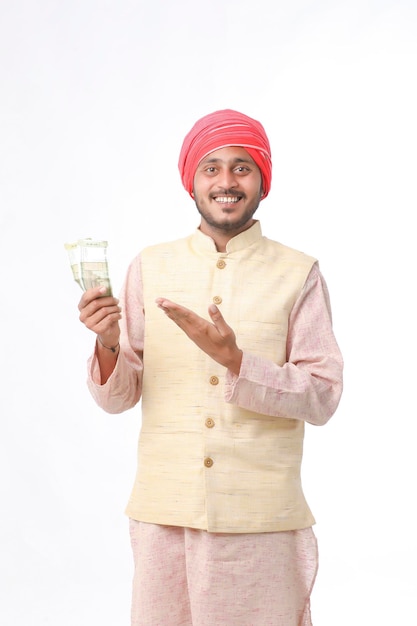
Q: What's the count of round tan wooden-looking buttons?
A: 5